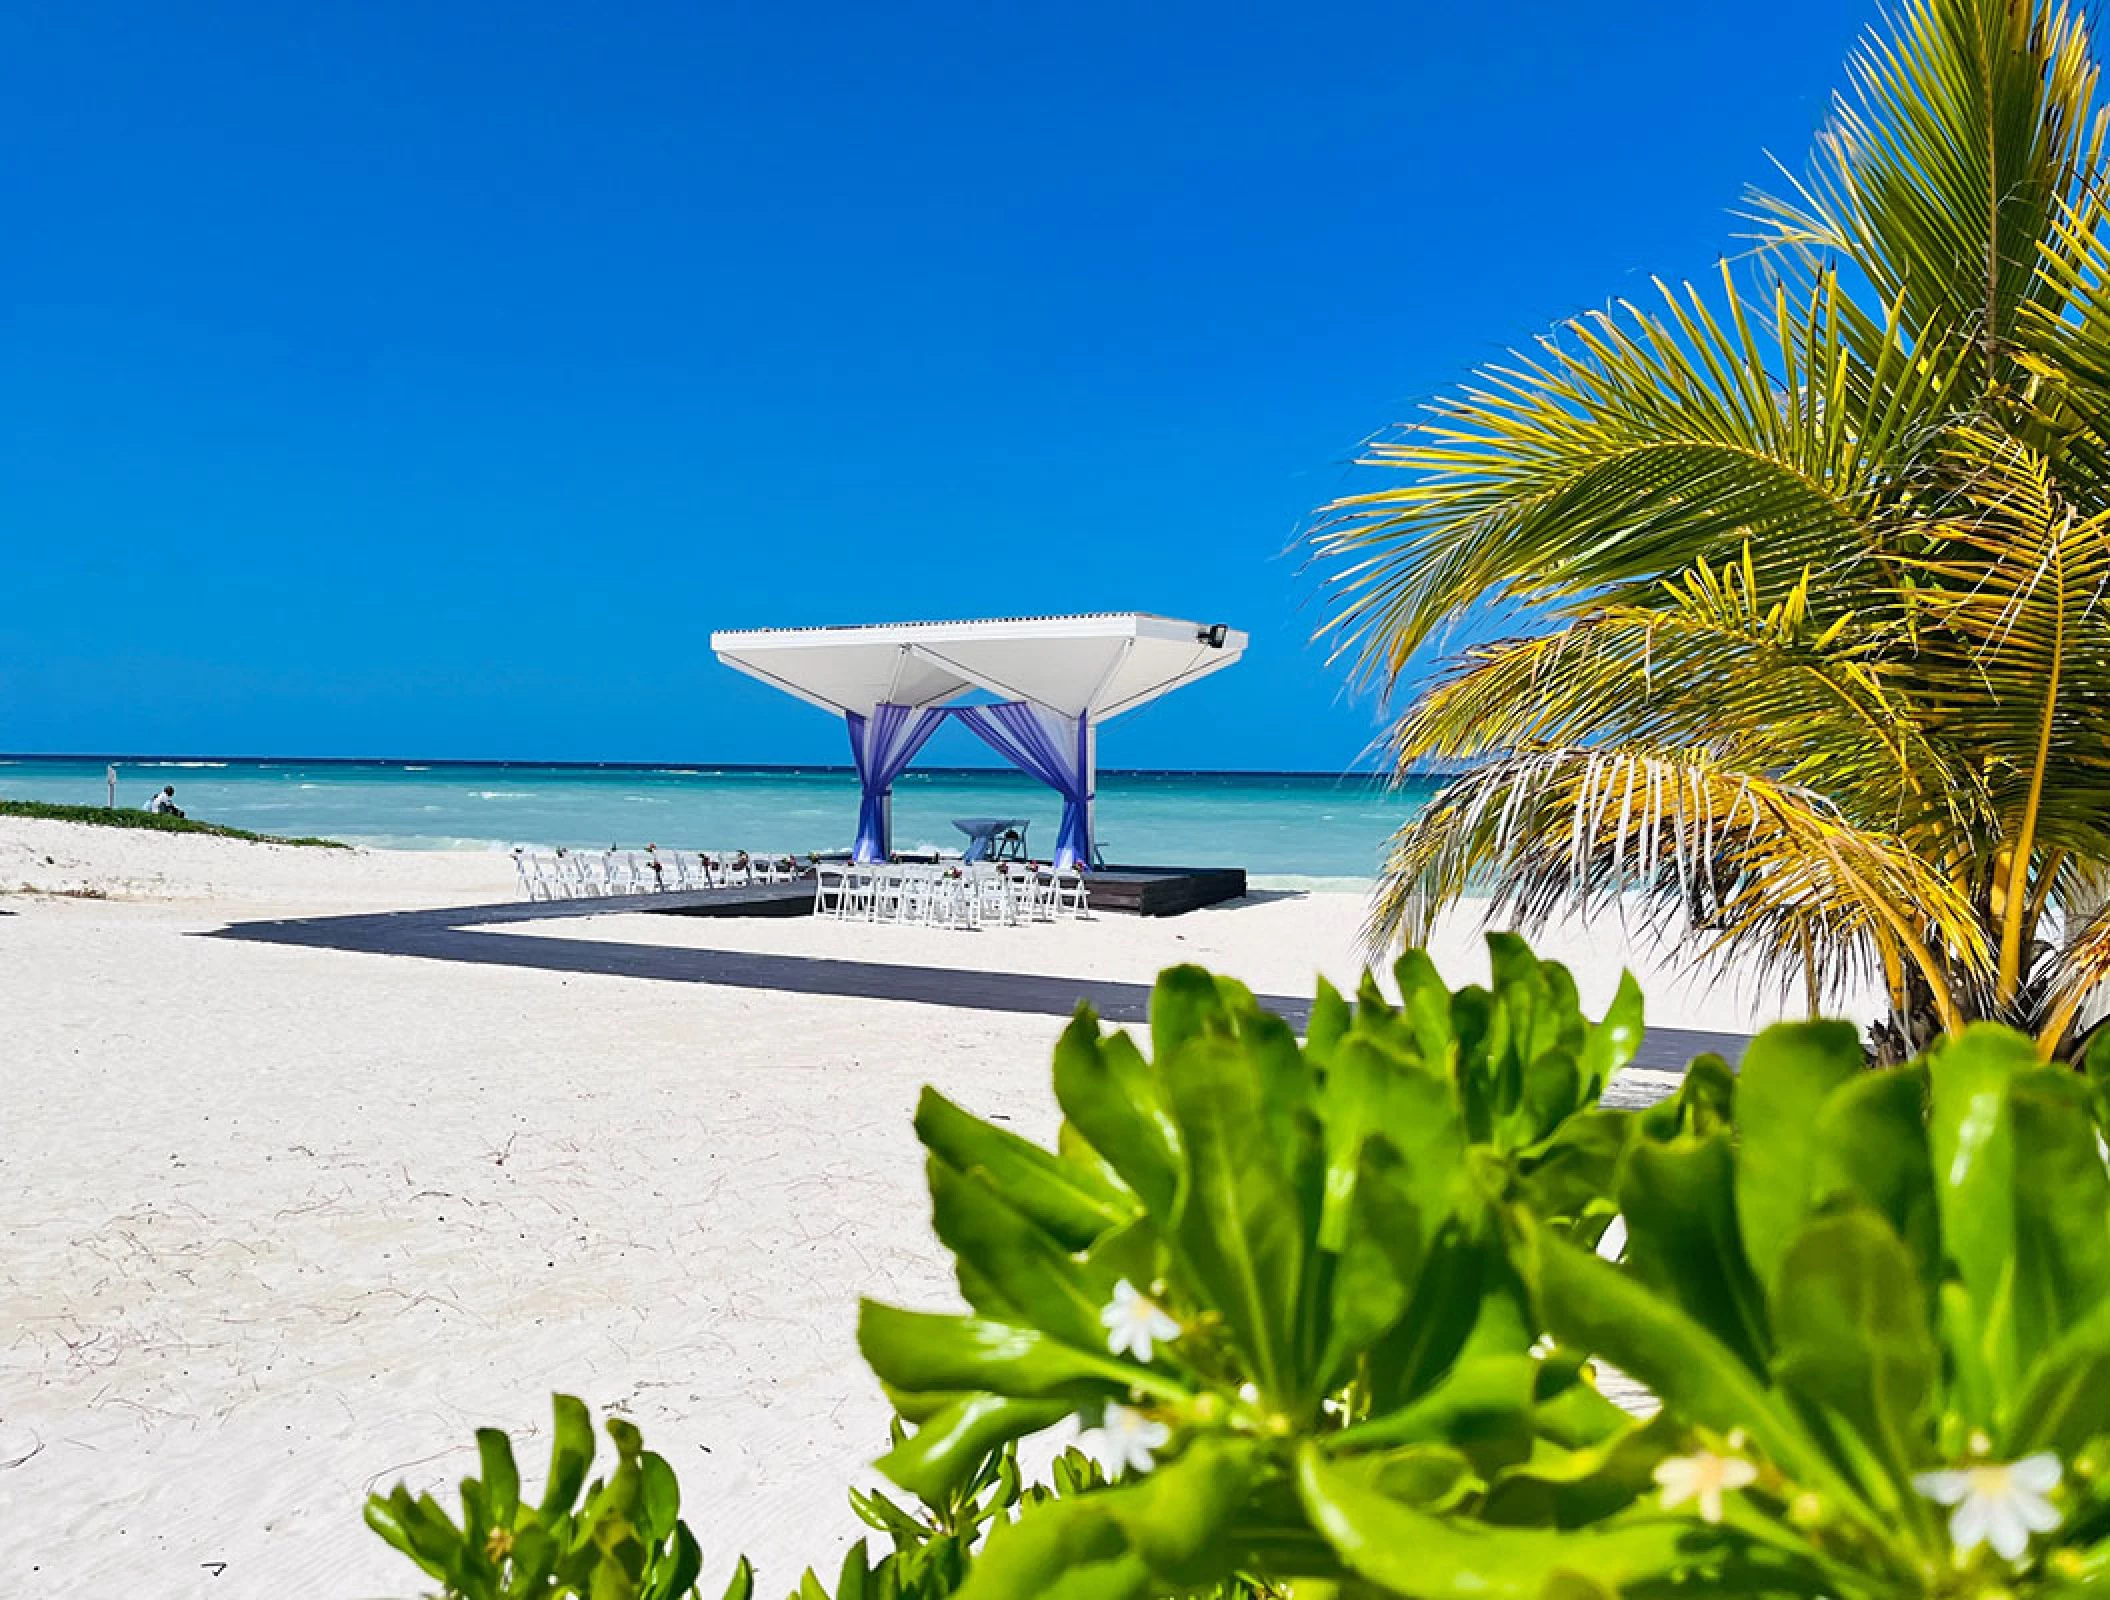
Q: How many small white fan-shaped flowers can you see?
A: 4